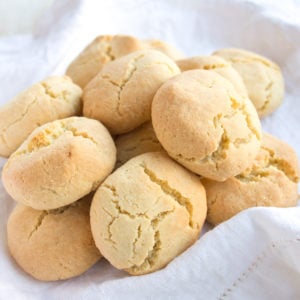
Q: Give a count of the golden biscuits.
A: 12